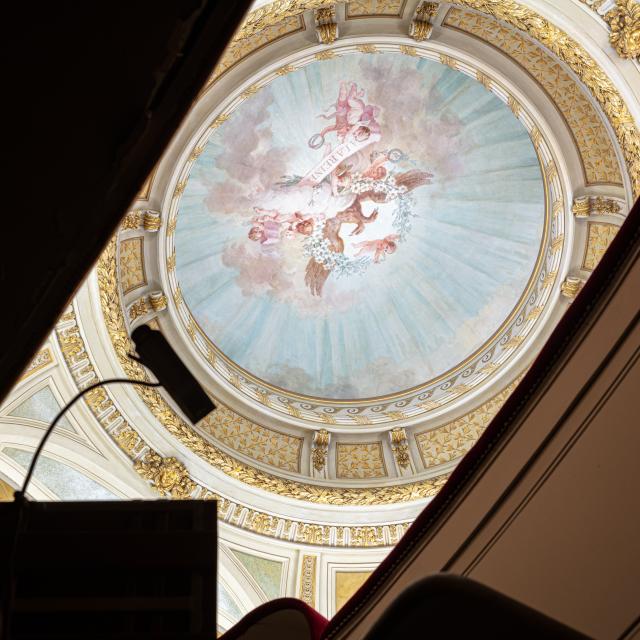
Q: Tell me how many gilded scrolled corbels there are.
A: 8